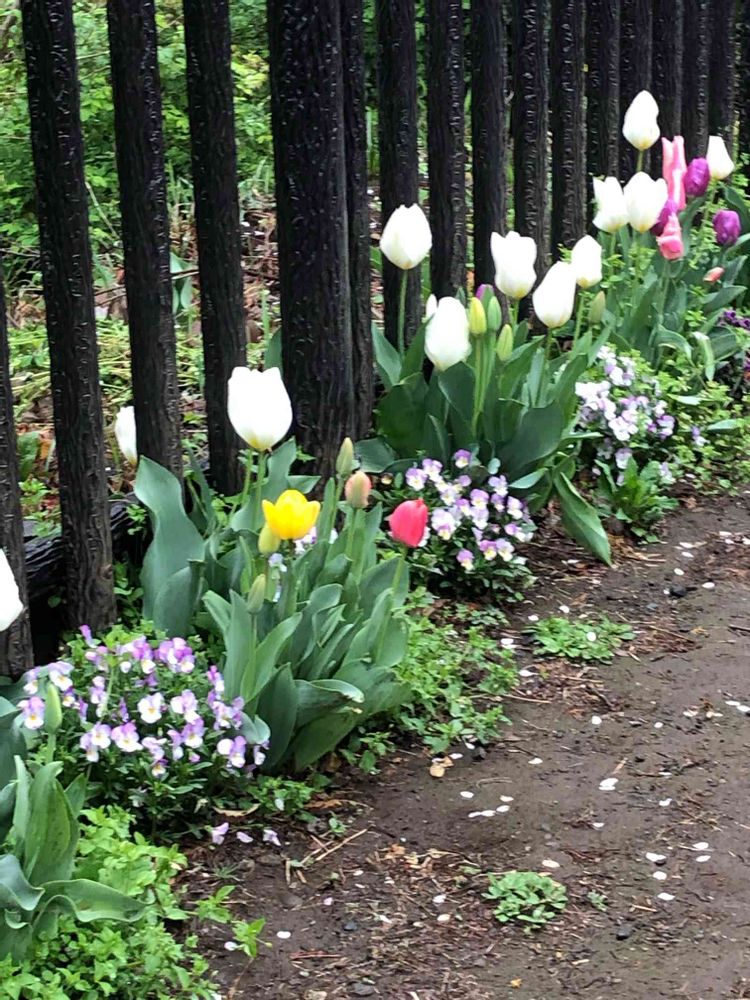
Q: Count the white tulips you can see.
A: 12